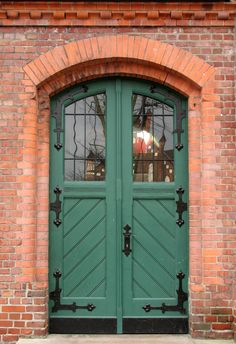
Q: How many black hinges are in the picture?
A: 6